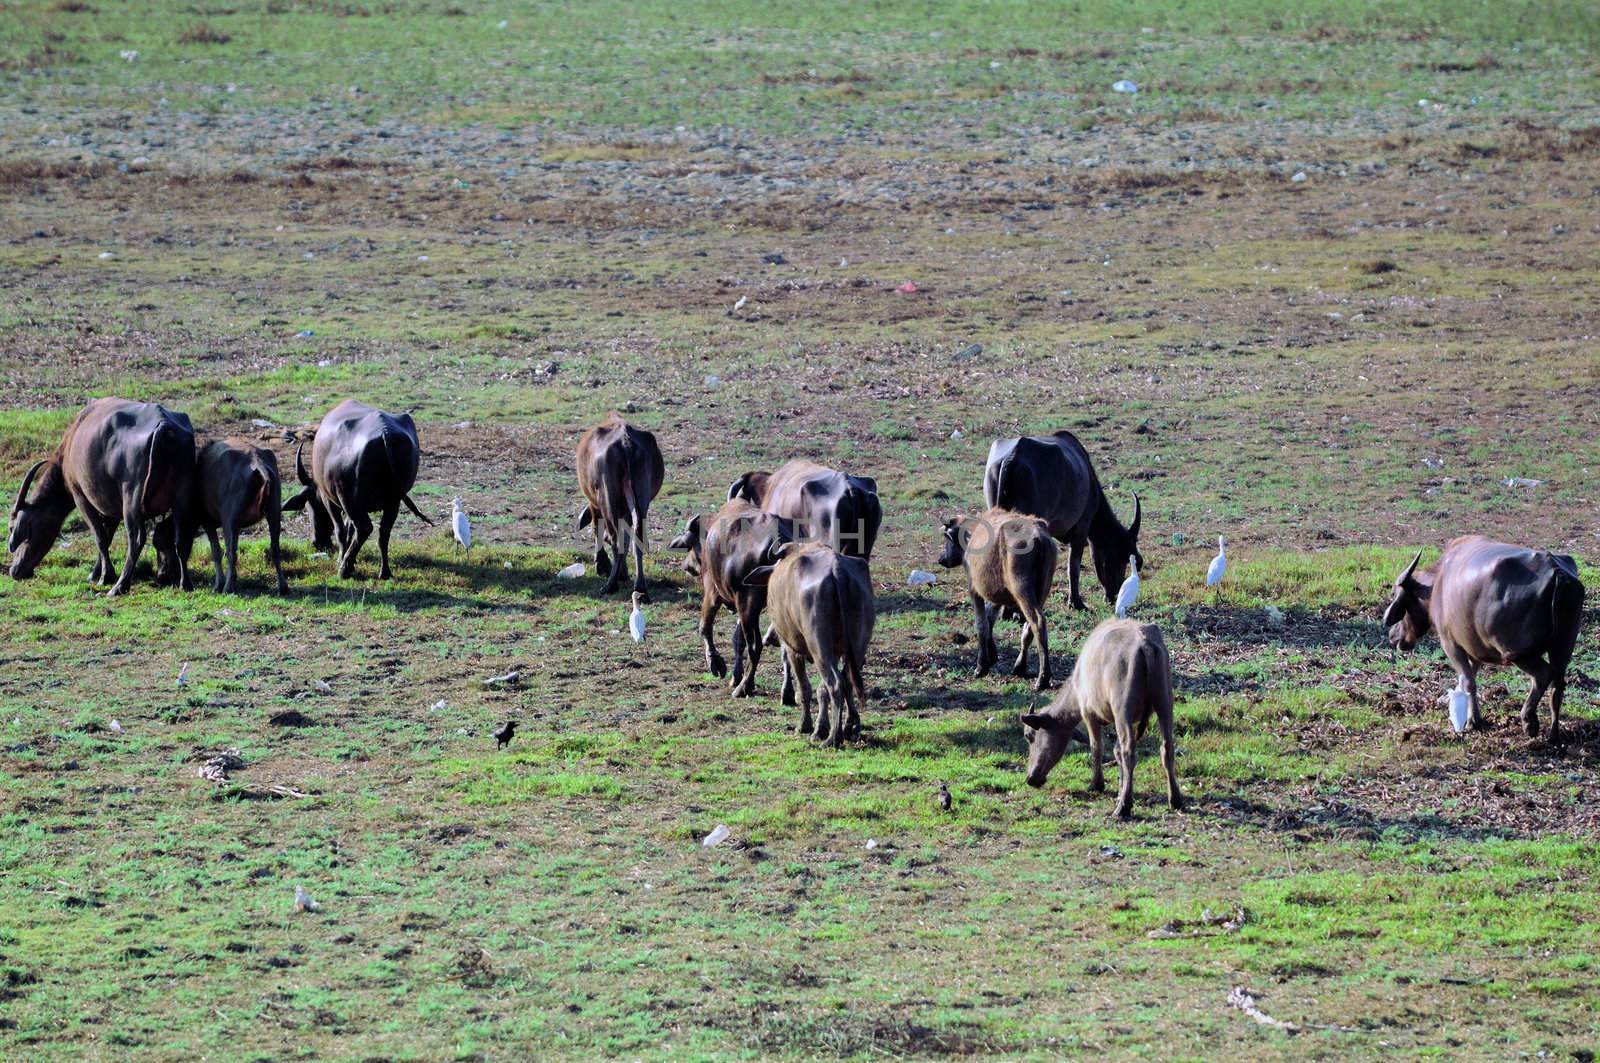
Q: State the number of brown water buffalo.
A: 11